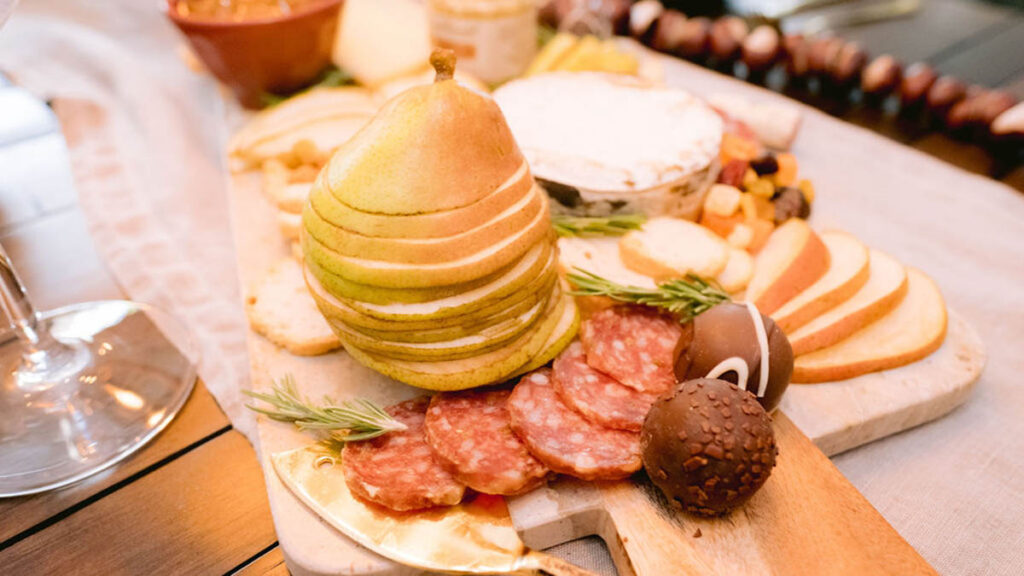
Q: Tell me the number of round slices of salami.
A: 5